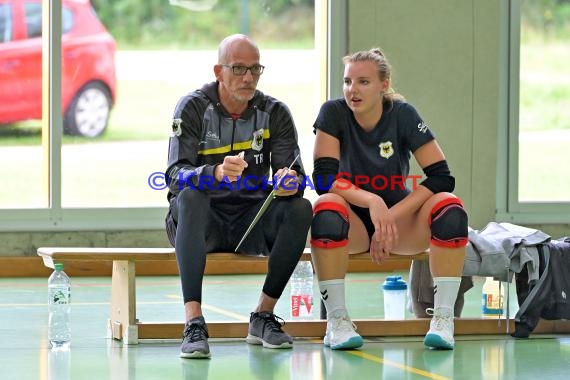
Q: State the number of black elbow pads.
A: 2